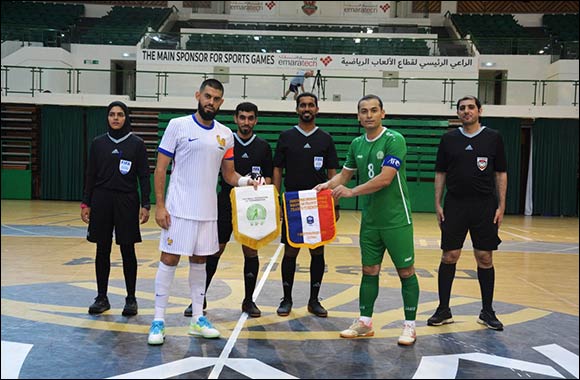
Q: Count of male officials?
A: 3